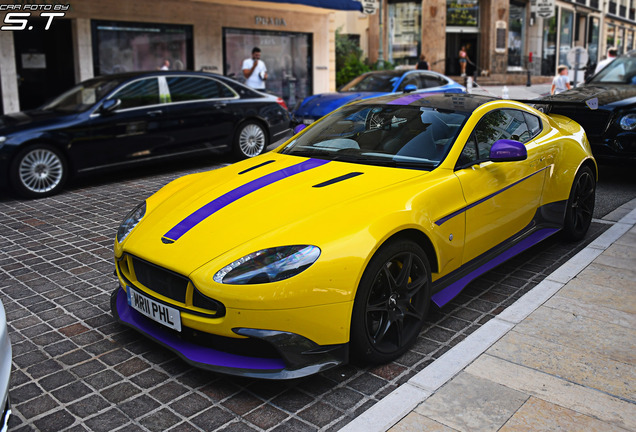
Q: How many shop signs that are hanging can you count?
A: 2